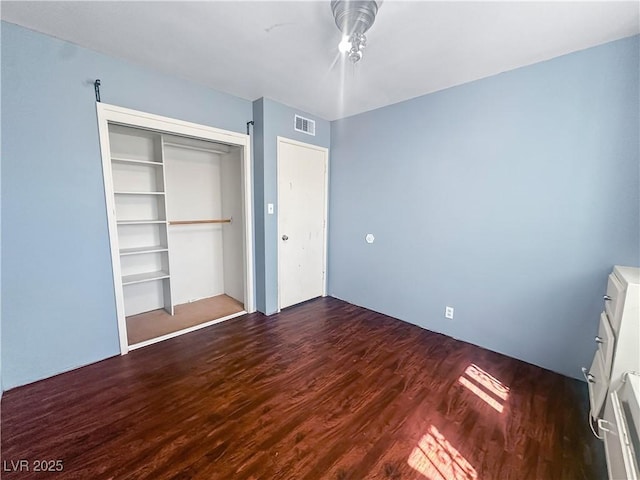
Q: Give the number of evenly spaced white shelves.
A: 5